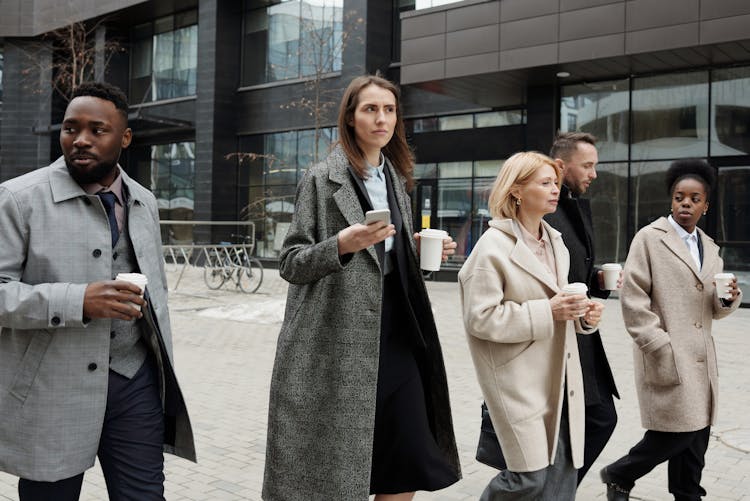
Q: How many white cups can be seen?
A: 5